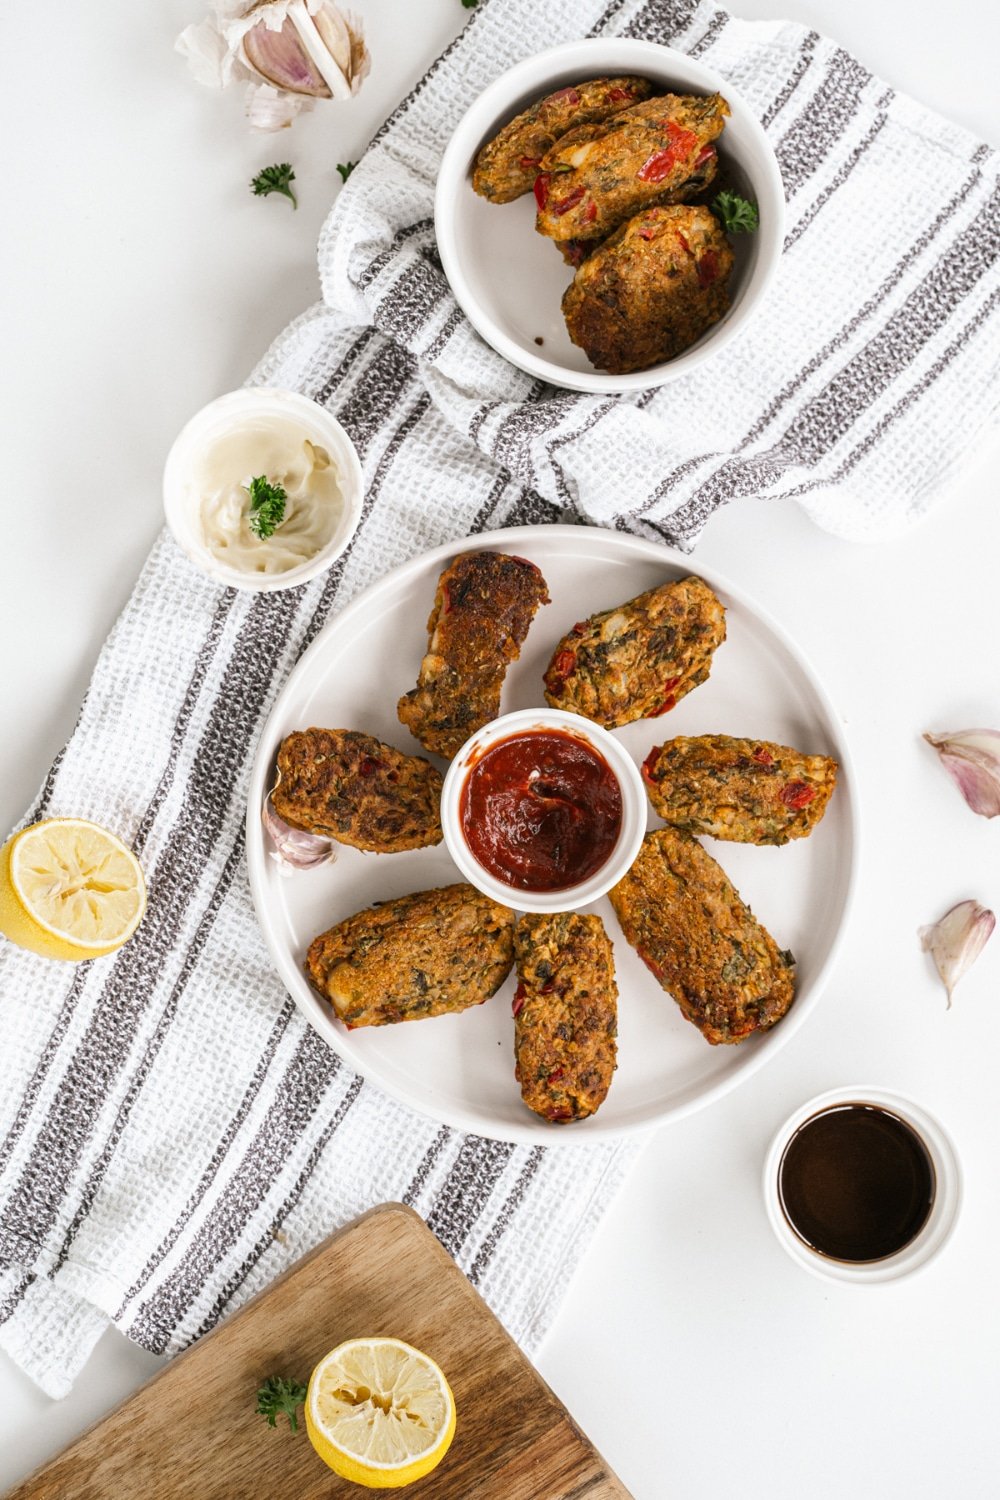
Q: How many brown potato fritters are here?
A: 11